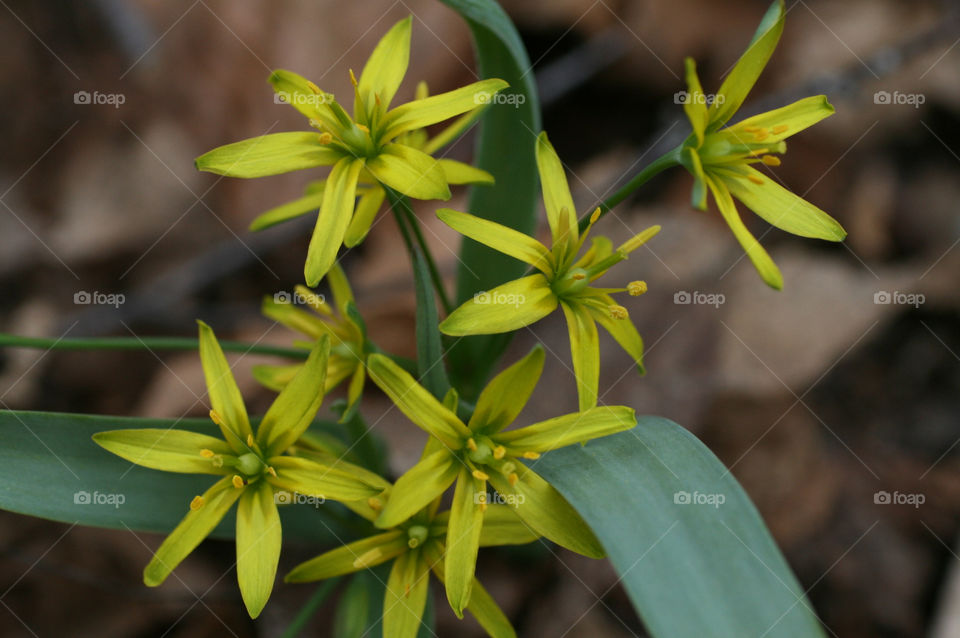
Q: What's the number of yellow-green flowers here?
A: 8